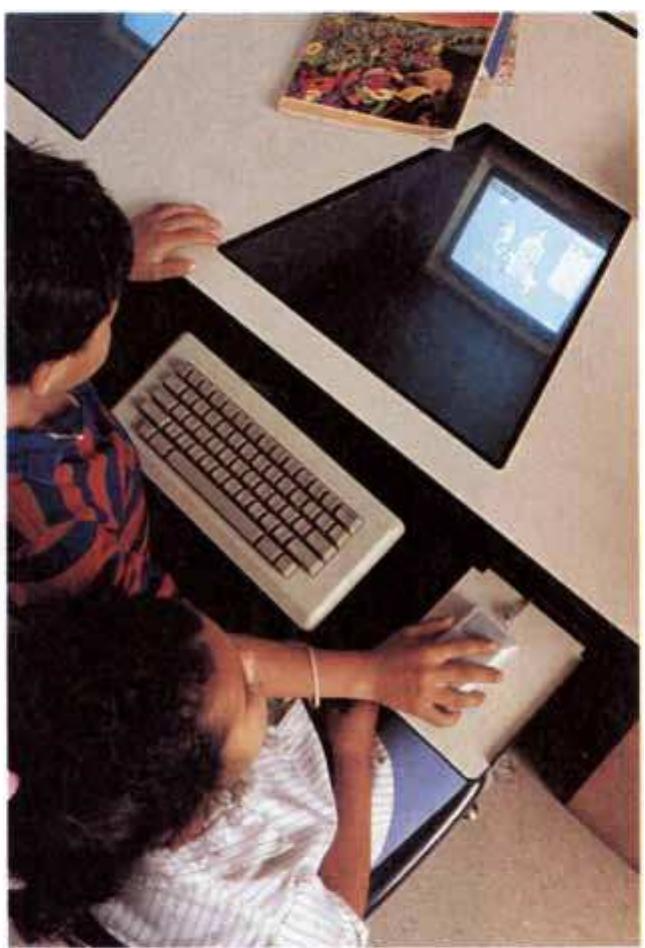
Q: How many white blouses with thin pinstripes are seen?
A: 1